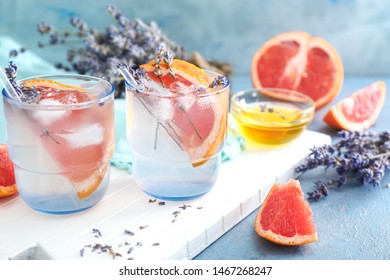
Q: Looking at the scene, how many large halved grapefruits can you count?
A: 1